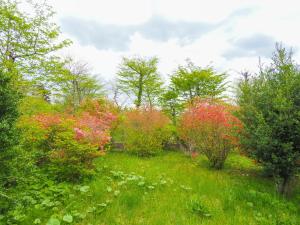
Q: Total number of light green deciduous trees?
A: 4